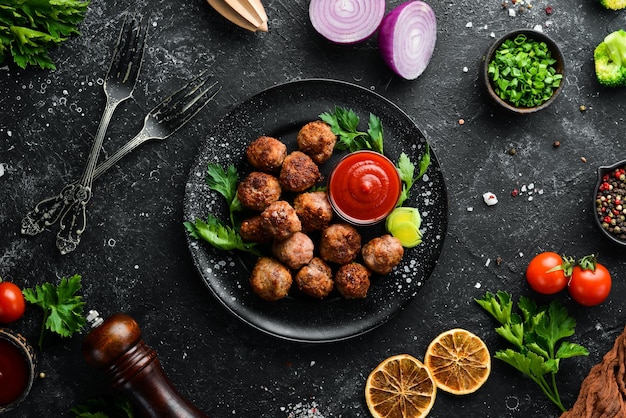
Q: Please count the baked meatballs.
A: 13